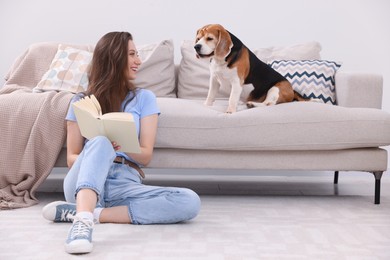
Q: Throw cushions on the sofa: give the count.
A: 2